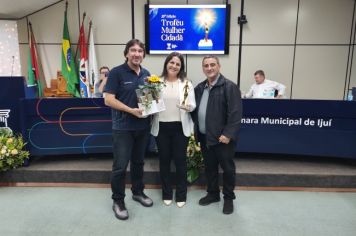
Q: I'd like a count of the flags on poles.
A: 4